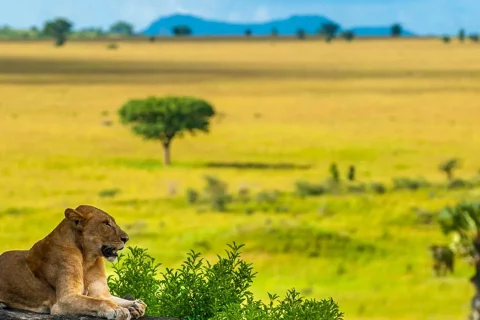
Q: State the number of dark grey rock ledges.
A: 1